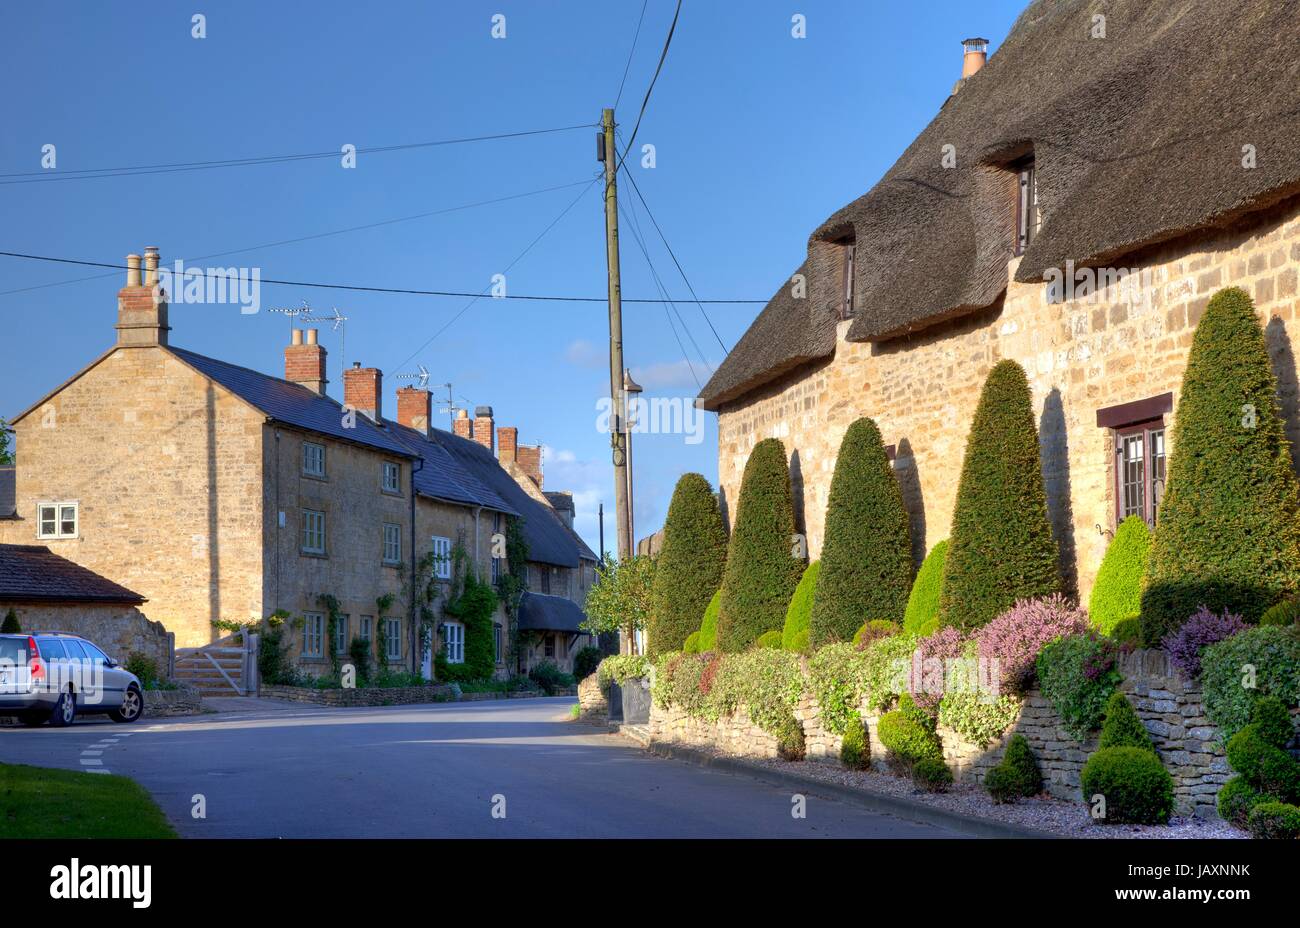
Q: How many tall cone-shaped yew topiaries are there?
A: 5